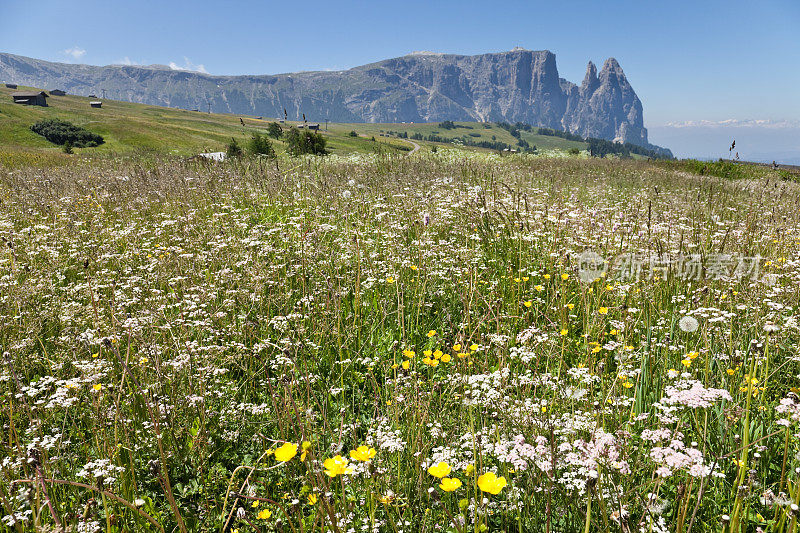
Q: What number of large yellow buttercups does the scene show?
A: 6